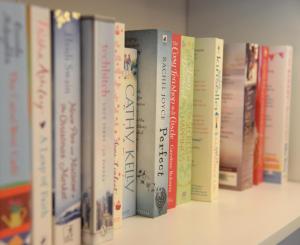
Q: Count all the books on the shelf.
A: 13